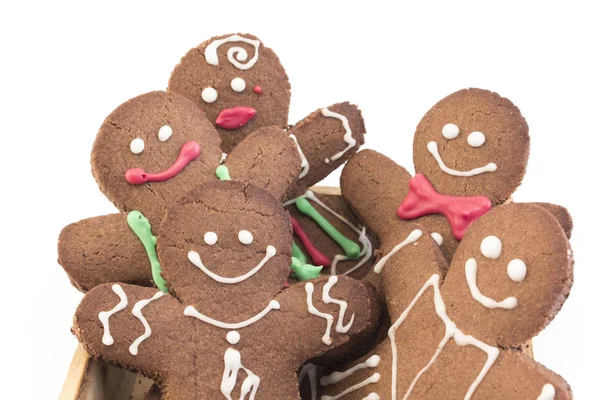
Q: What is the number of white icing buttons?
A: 2